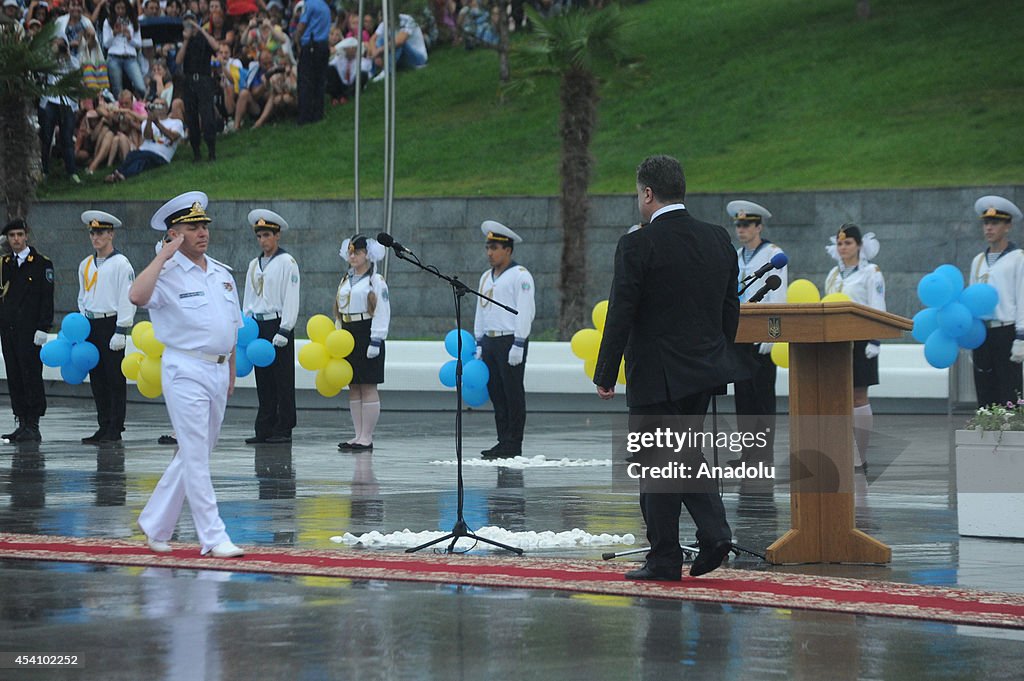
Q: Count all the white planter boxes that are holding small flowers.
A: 1